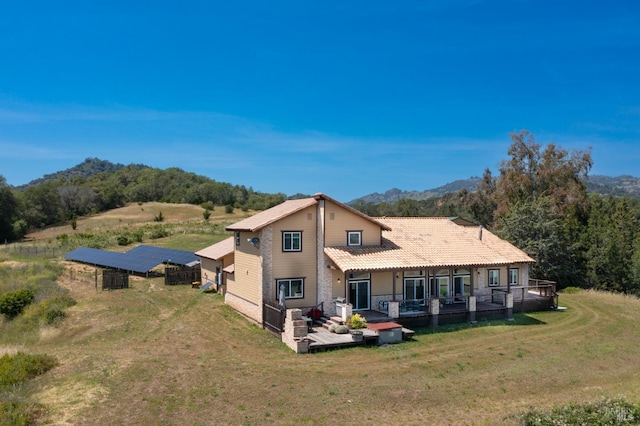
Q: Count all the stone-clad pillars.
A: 5